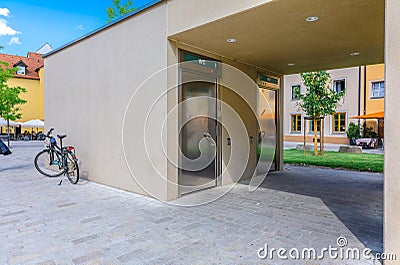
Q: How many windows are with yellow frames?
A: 3